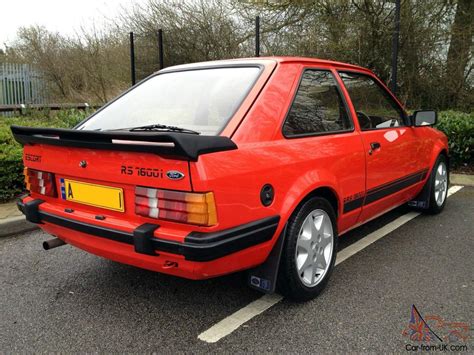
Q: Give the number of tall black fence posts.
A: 4